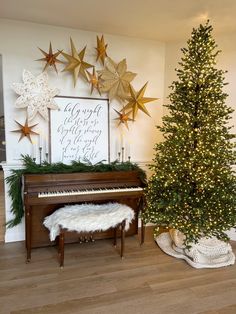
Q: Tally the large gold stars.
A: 3